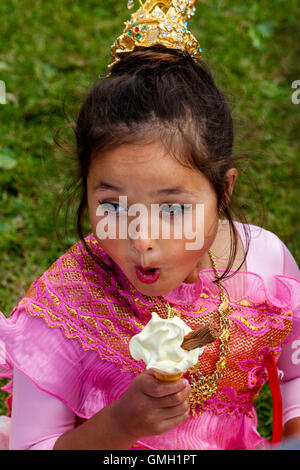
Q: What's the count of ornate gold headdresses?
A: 1